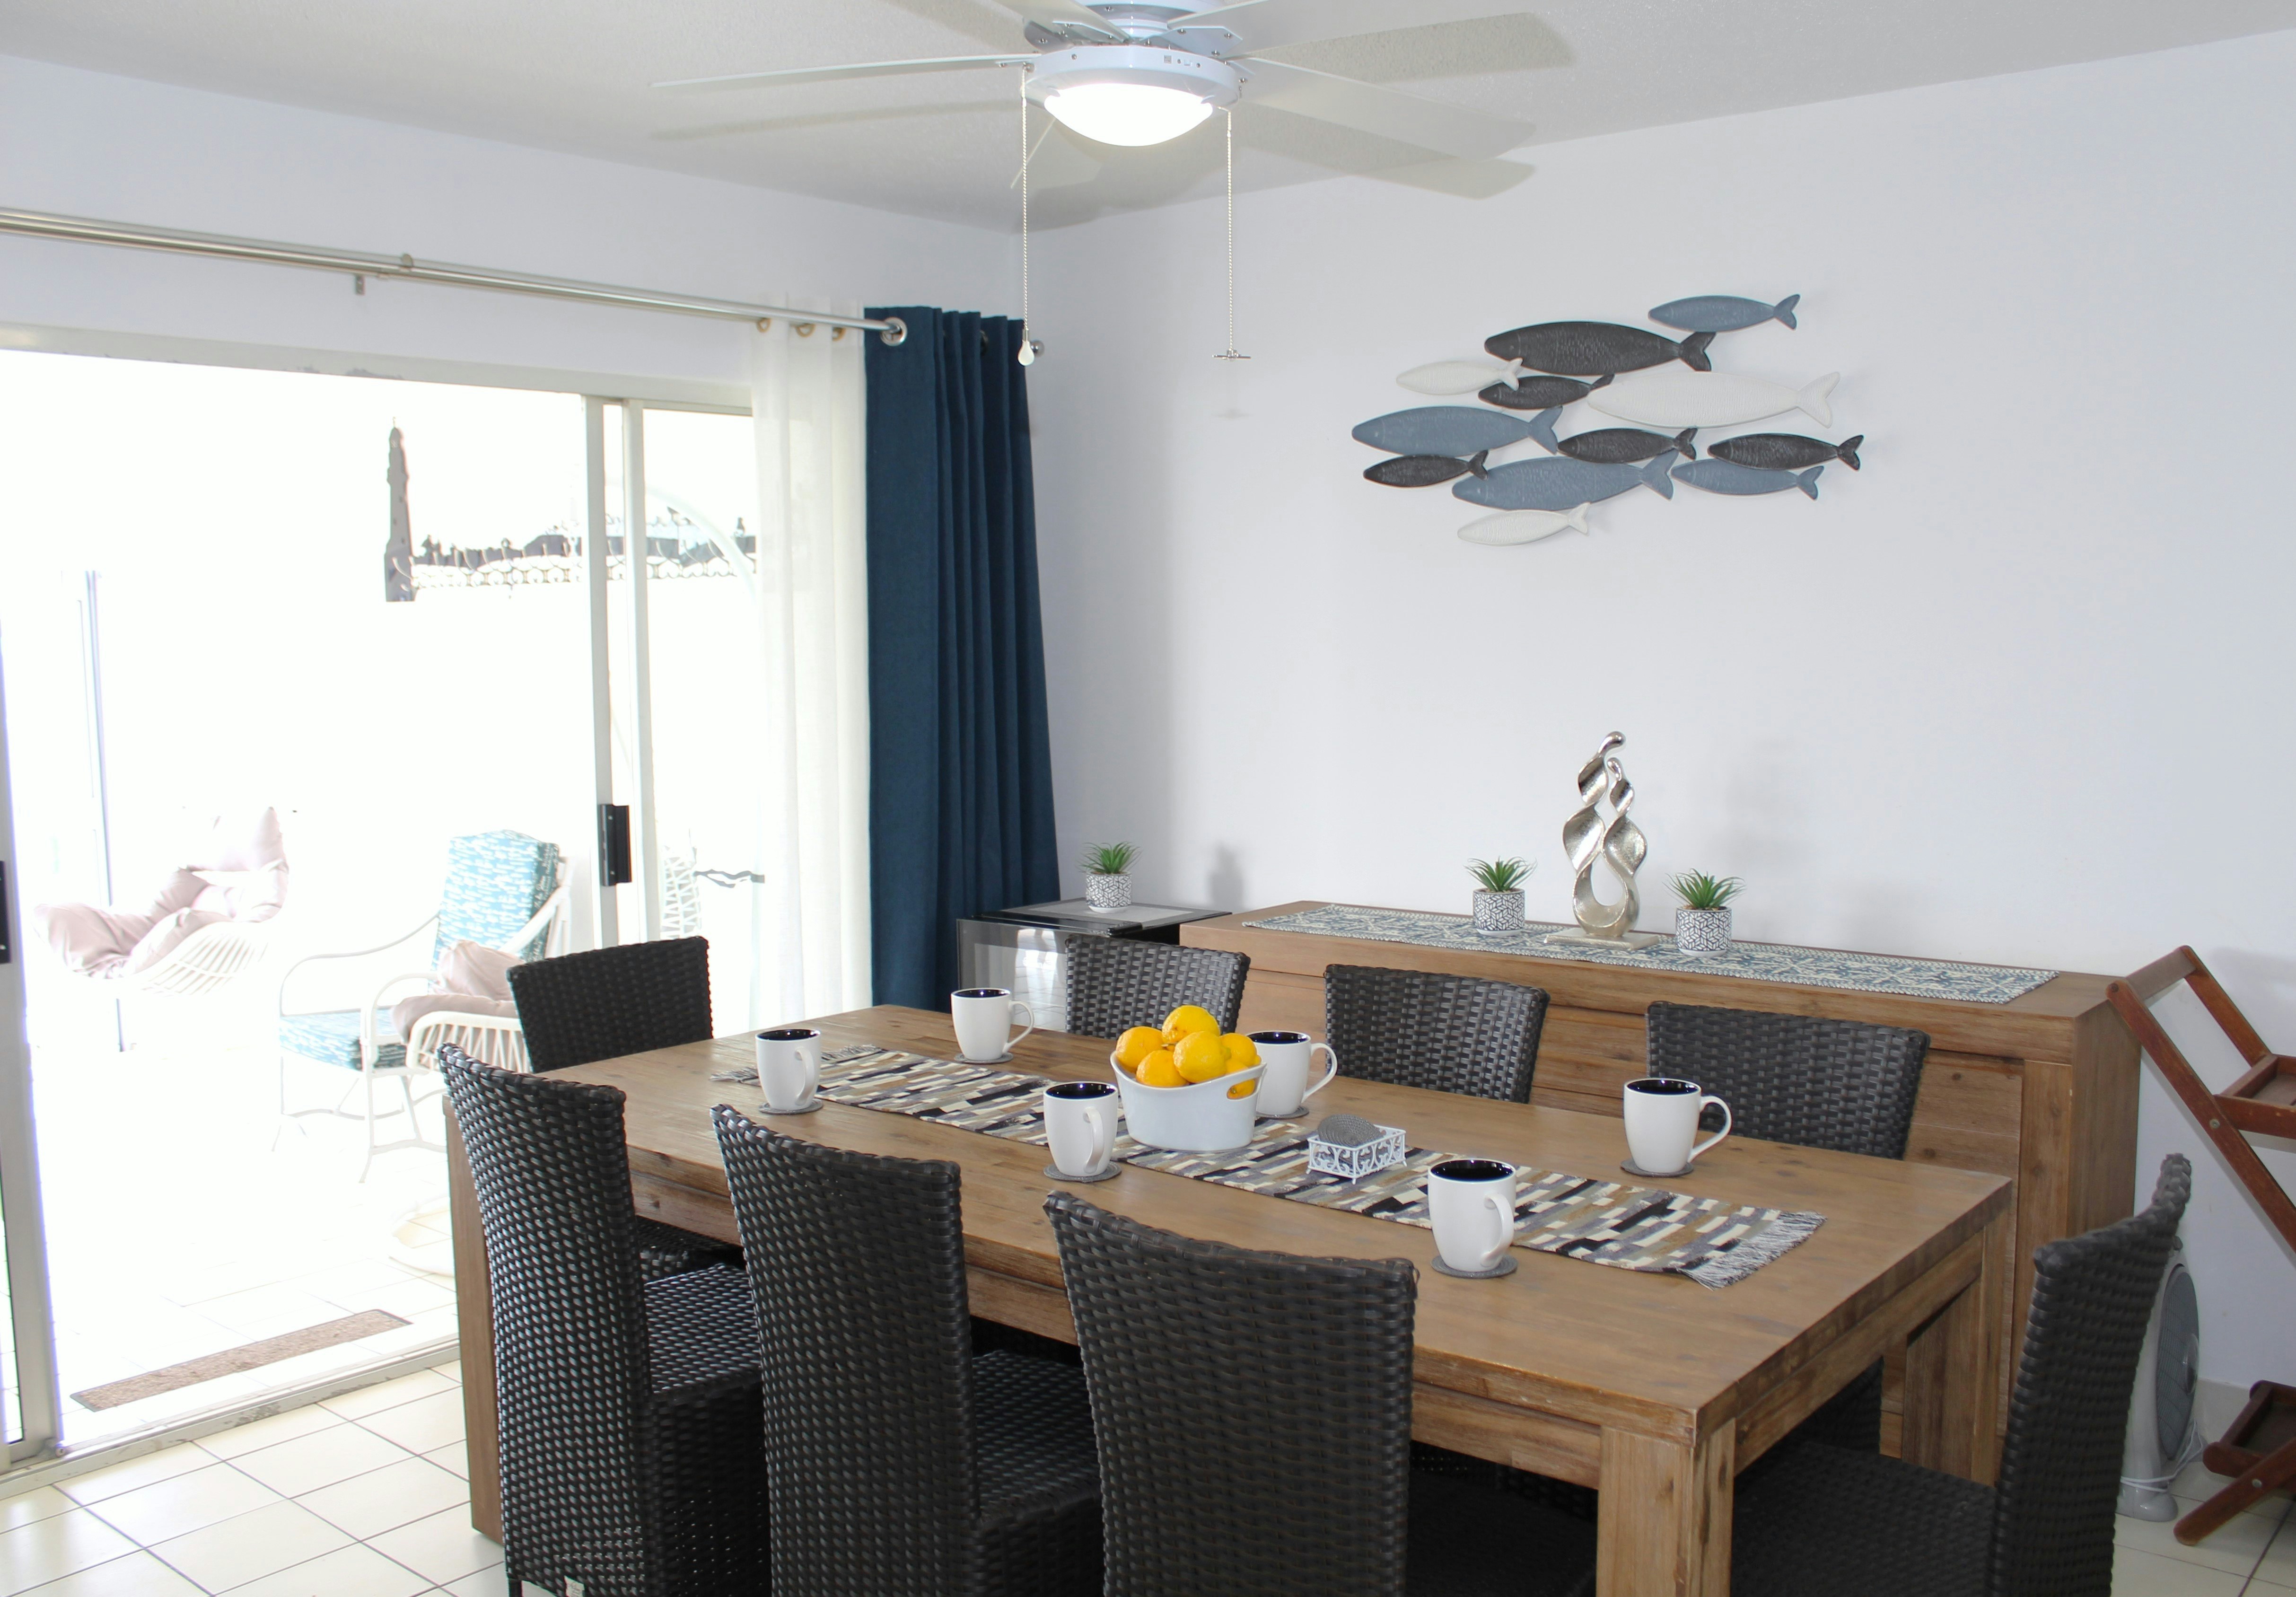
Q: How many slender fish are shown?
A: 12